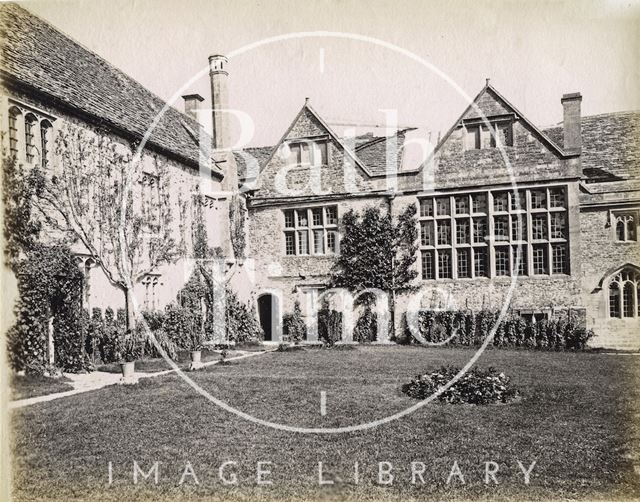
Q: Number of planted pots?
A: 2